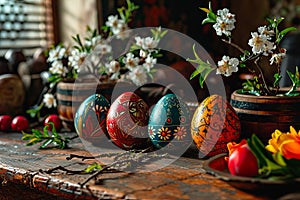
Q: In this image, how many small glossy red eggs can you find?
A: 3